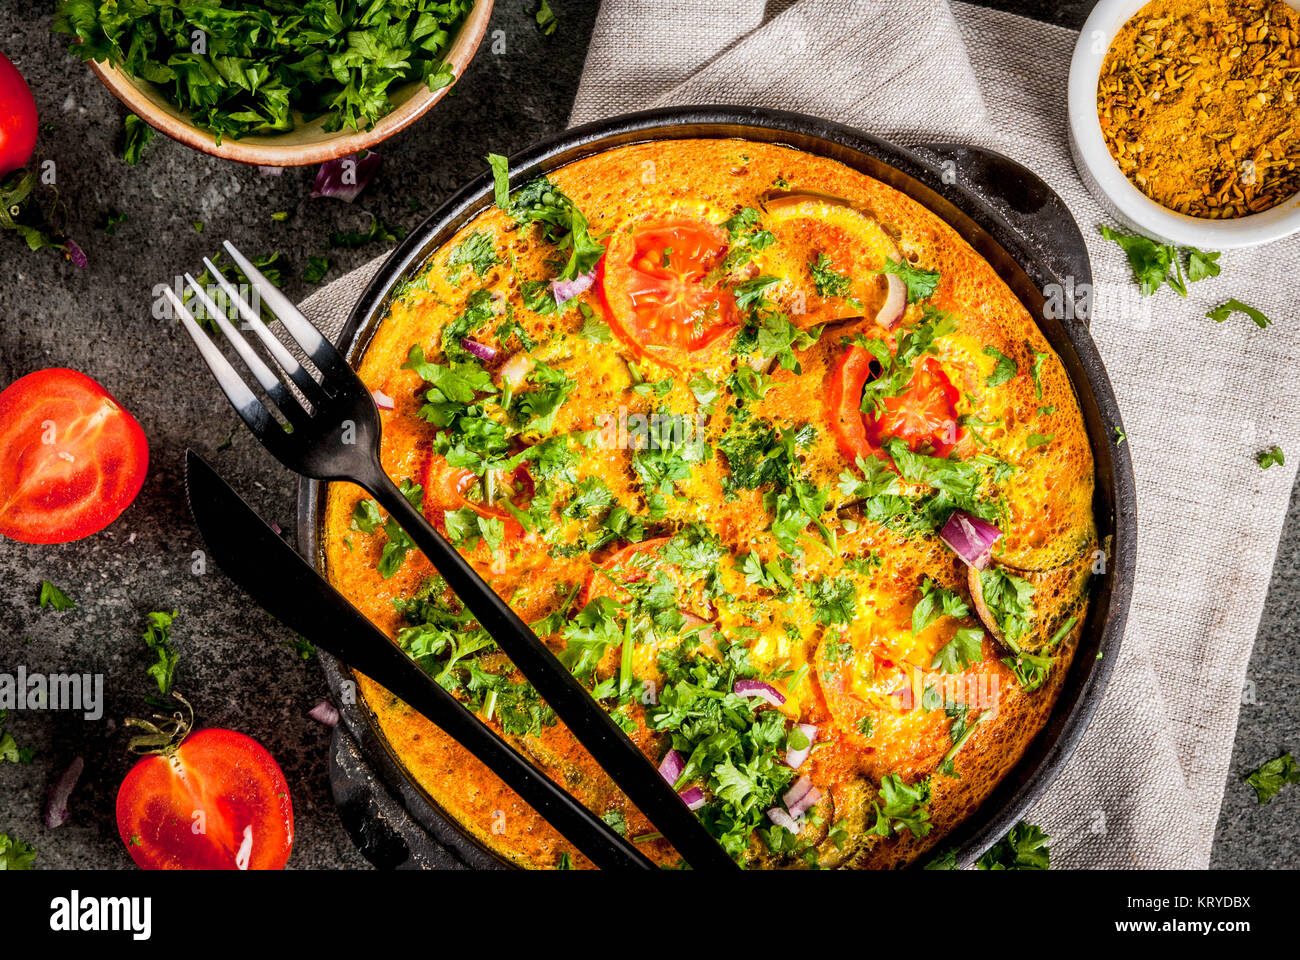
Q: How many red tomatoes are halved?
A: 2